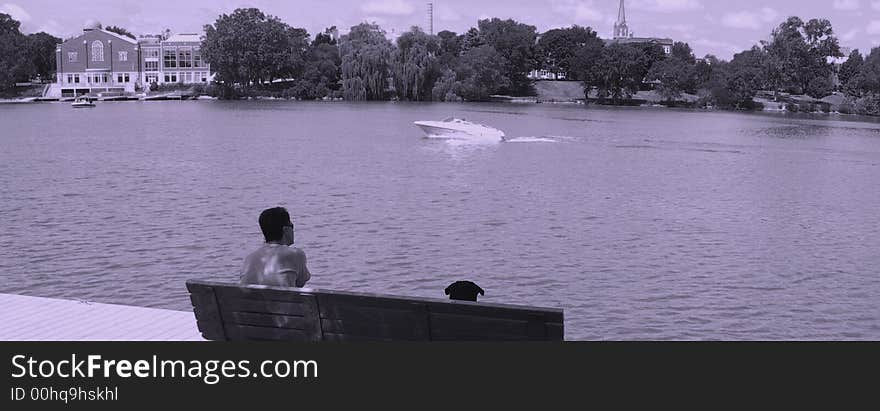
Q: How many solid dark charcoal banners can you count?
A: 1